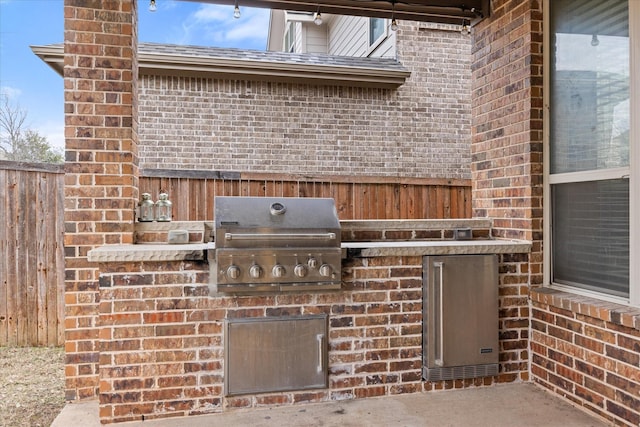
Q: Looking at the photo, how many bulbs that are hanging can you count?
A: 5